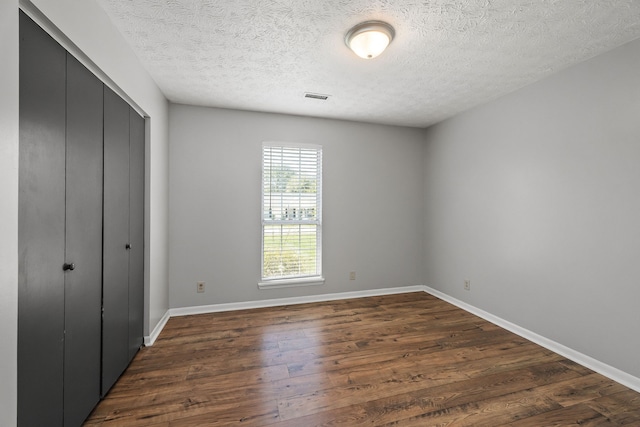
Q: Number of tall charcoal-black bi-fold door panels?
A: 4